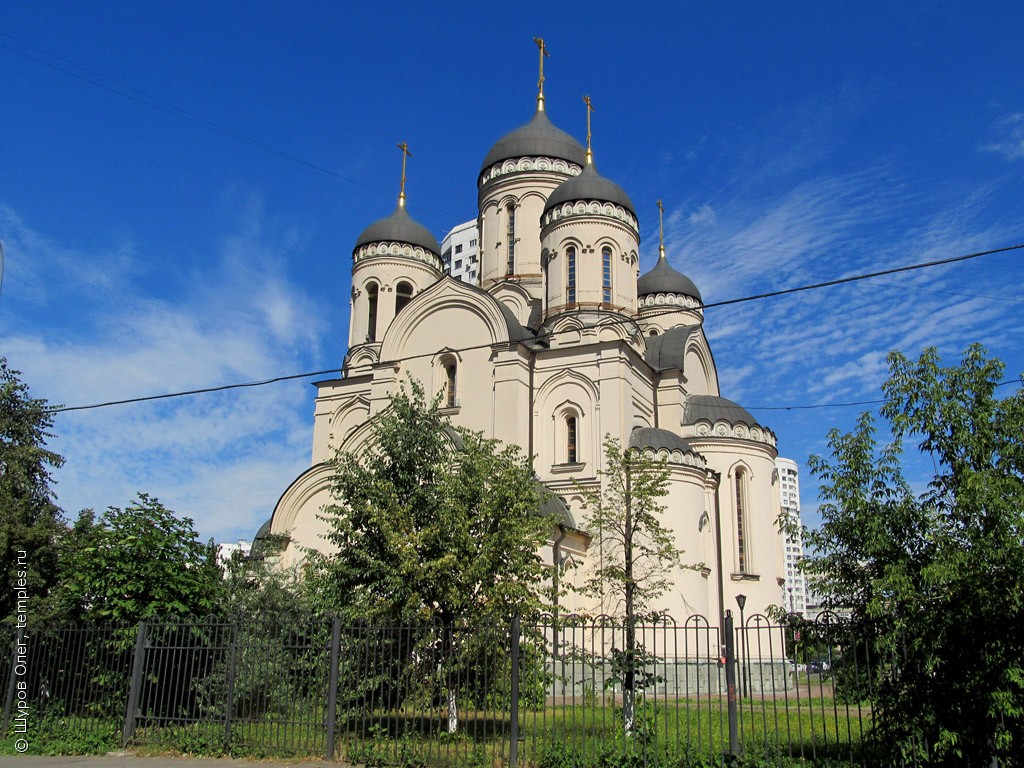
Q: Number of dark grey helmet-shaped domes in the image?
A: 4